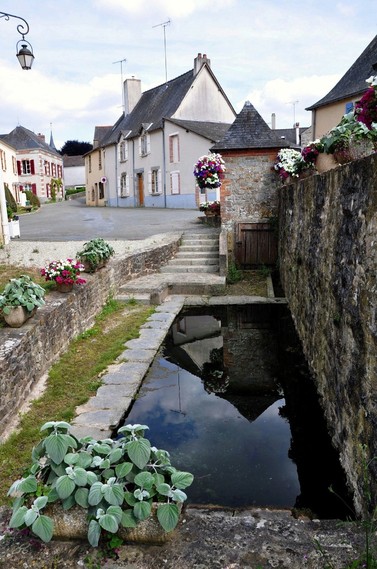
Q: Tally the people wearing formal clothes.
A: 0